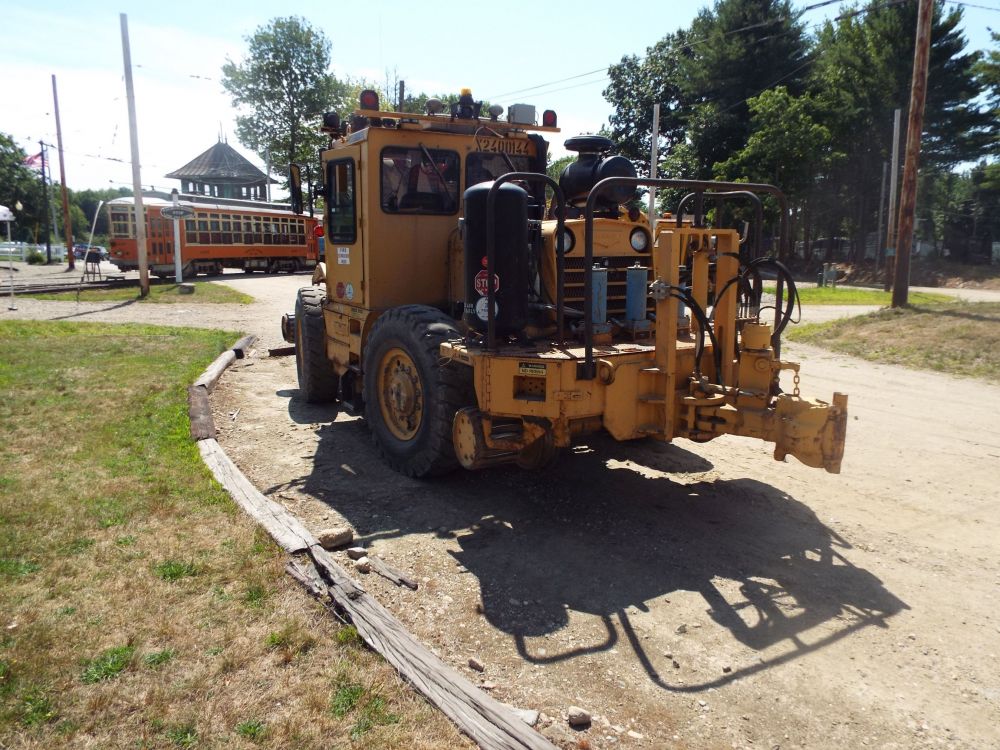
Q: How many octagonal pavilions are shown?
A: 1